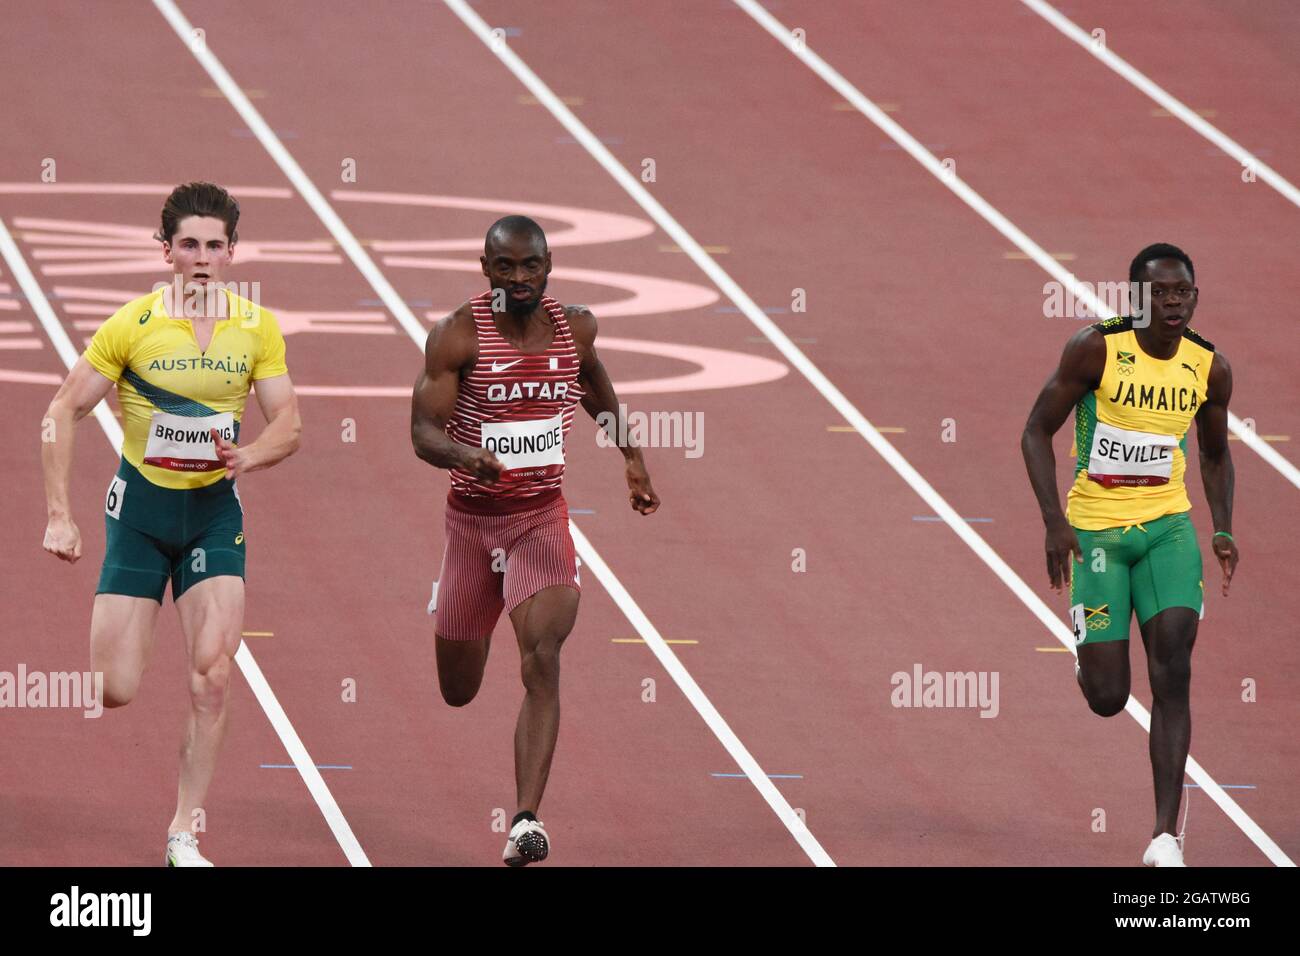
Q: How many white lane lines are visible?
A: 5